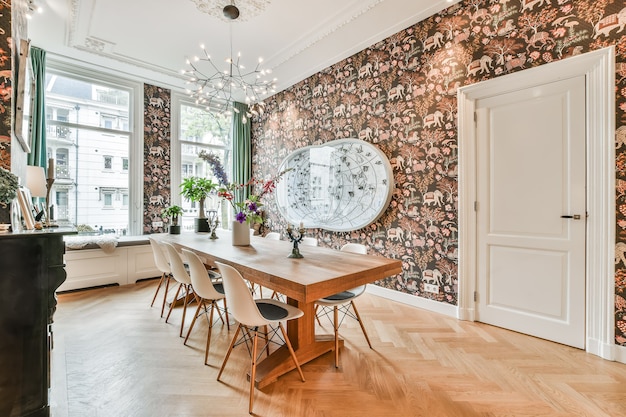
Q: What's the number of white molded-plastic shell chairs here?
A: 8